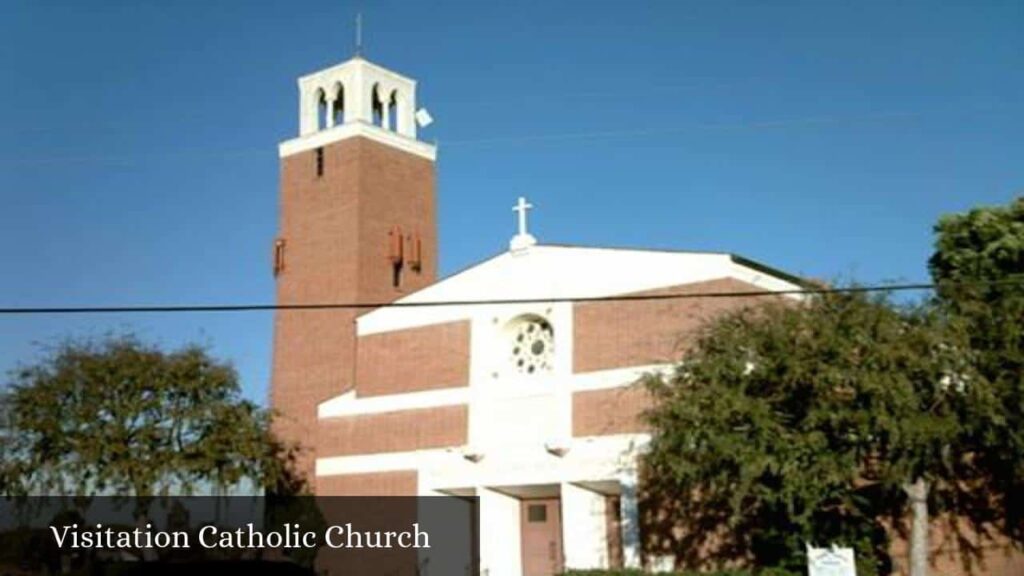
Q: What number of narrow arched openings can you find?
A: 4